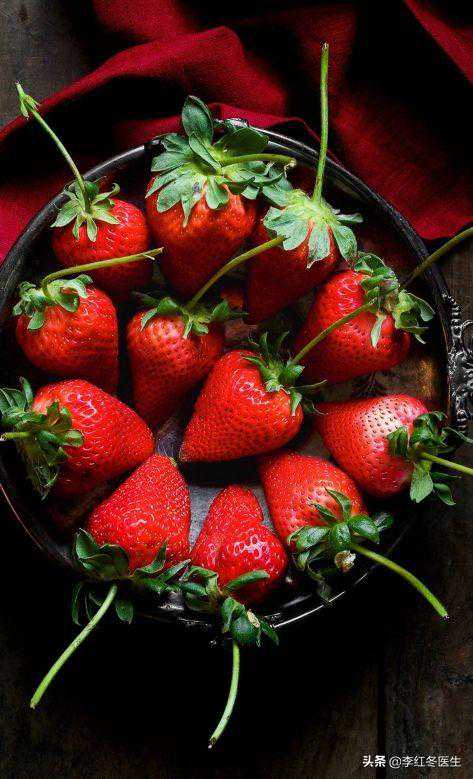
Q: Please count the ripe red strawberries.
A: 12